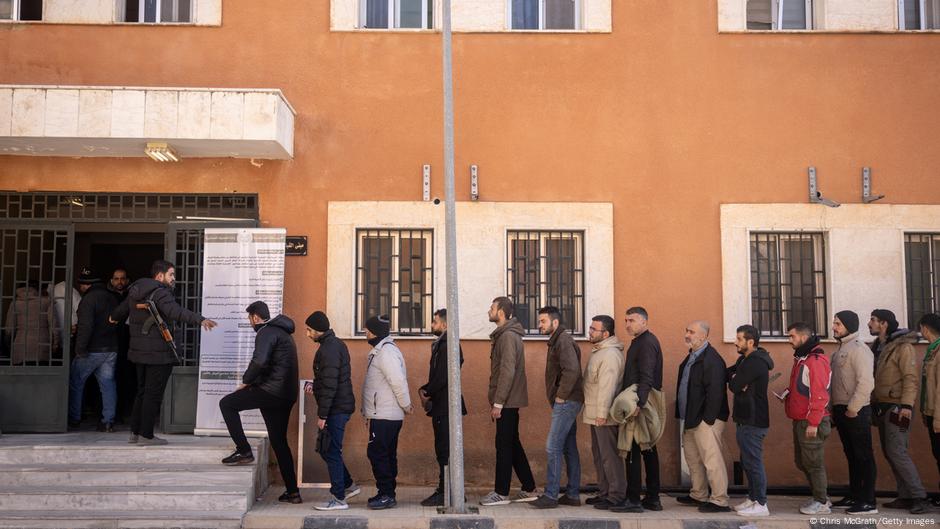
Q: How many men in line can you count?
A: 14